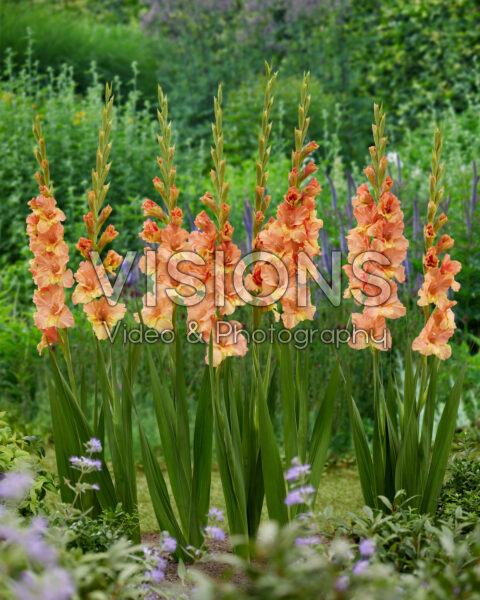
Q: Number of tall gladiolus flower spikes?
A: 8